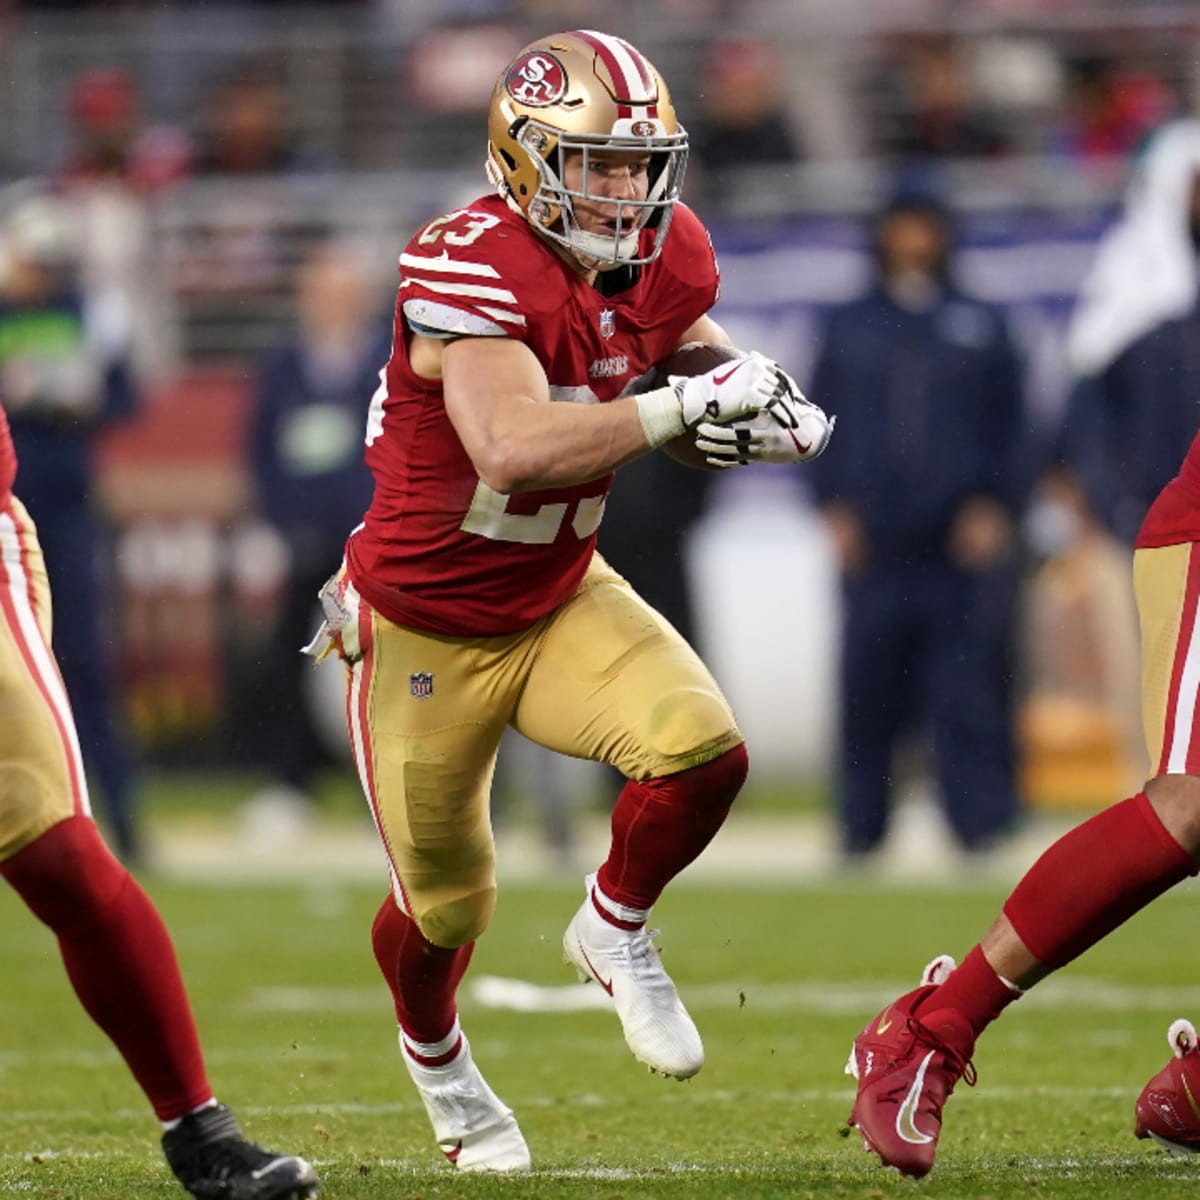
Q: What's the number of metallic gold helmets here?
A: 1